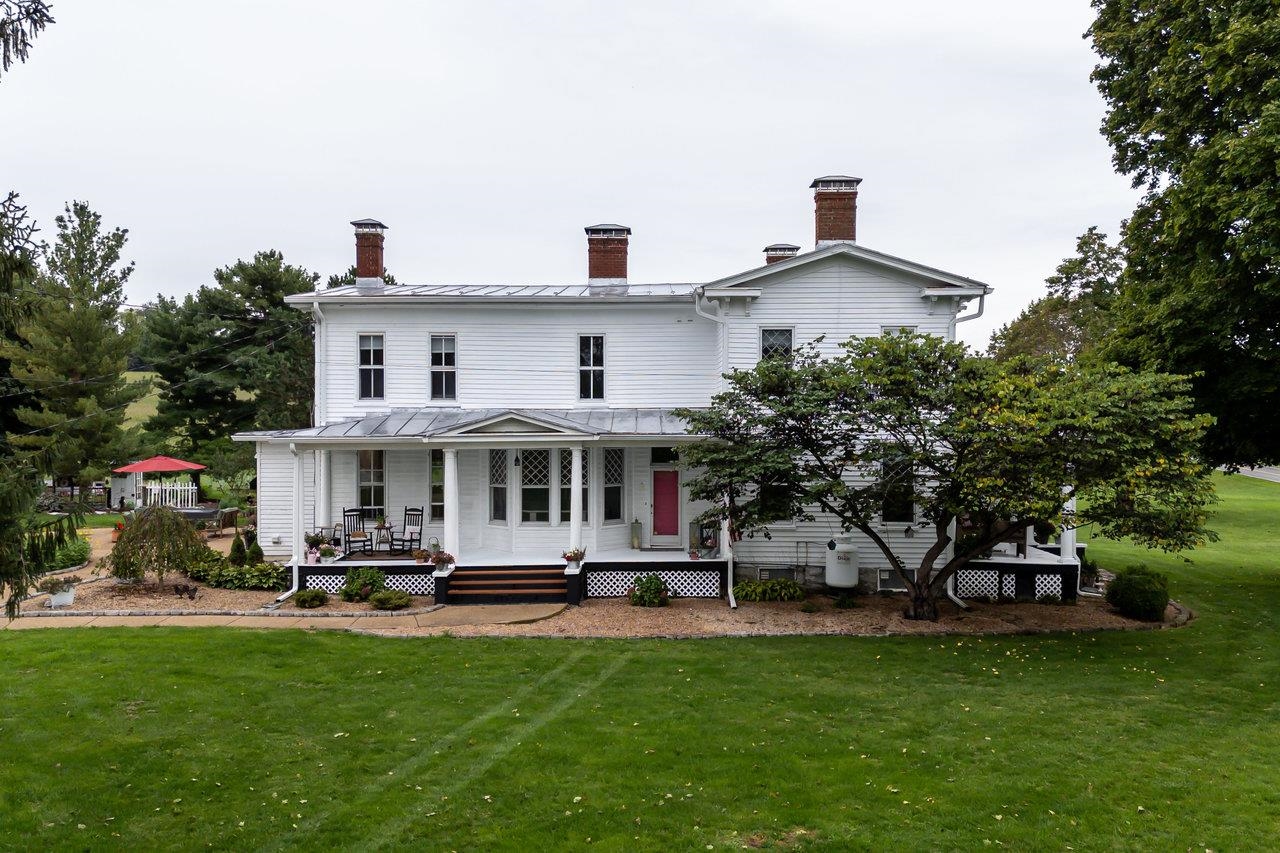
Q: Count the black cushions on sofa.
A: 0